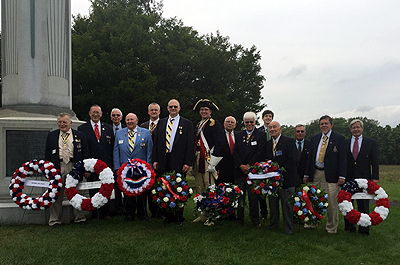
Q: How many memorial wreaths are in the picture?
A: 8